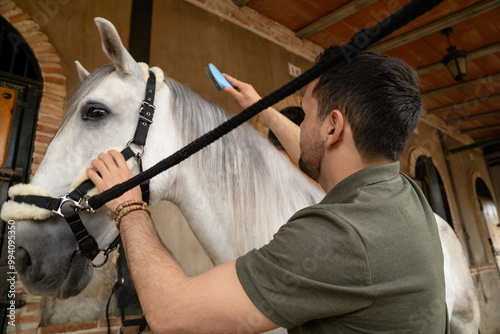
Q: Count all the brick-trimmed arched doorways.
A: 4